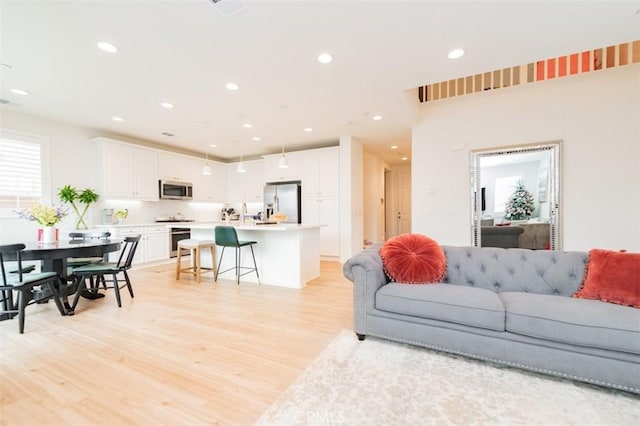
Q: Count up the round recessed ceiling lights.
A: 14